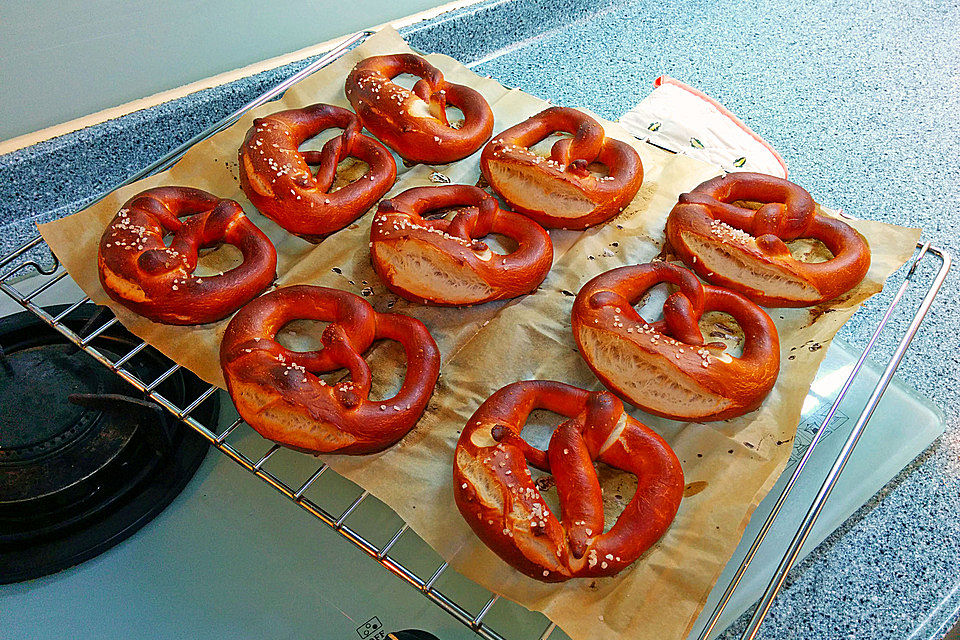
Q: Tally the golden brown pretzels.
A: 9